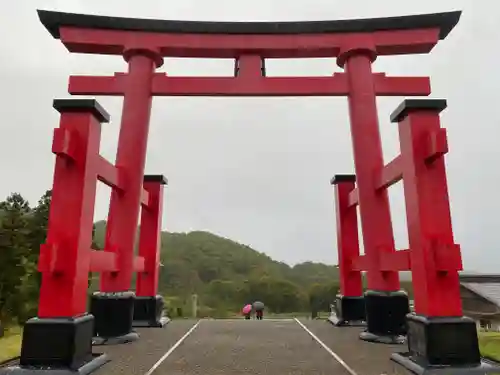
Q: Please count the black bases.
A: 6